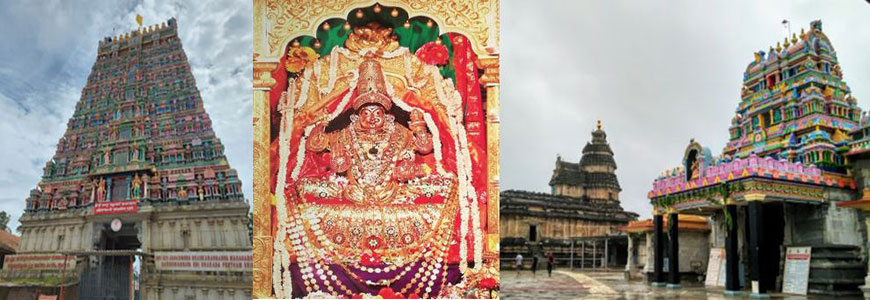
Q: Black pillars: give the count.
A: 4